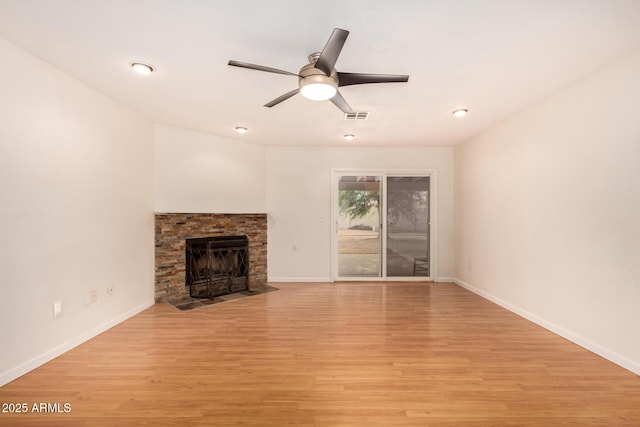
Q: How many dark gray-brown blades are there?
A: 5